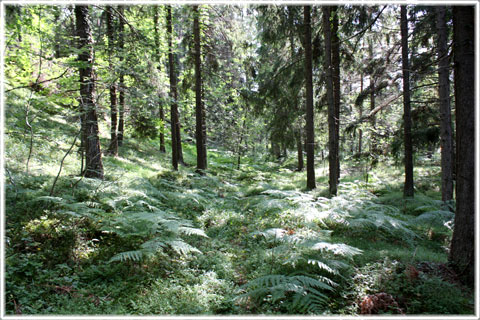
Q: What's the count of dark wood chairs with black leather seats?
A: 0